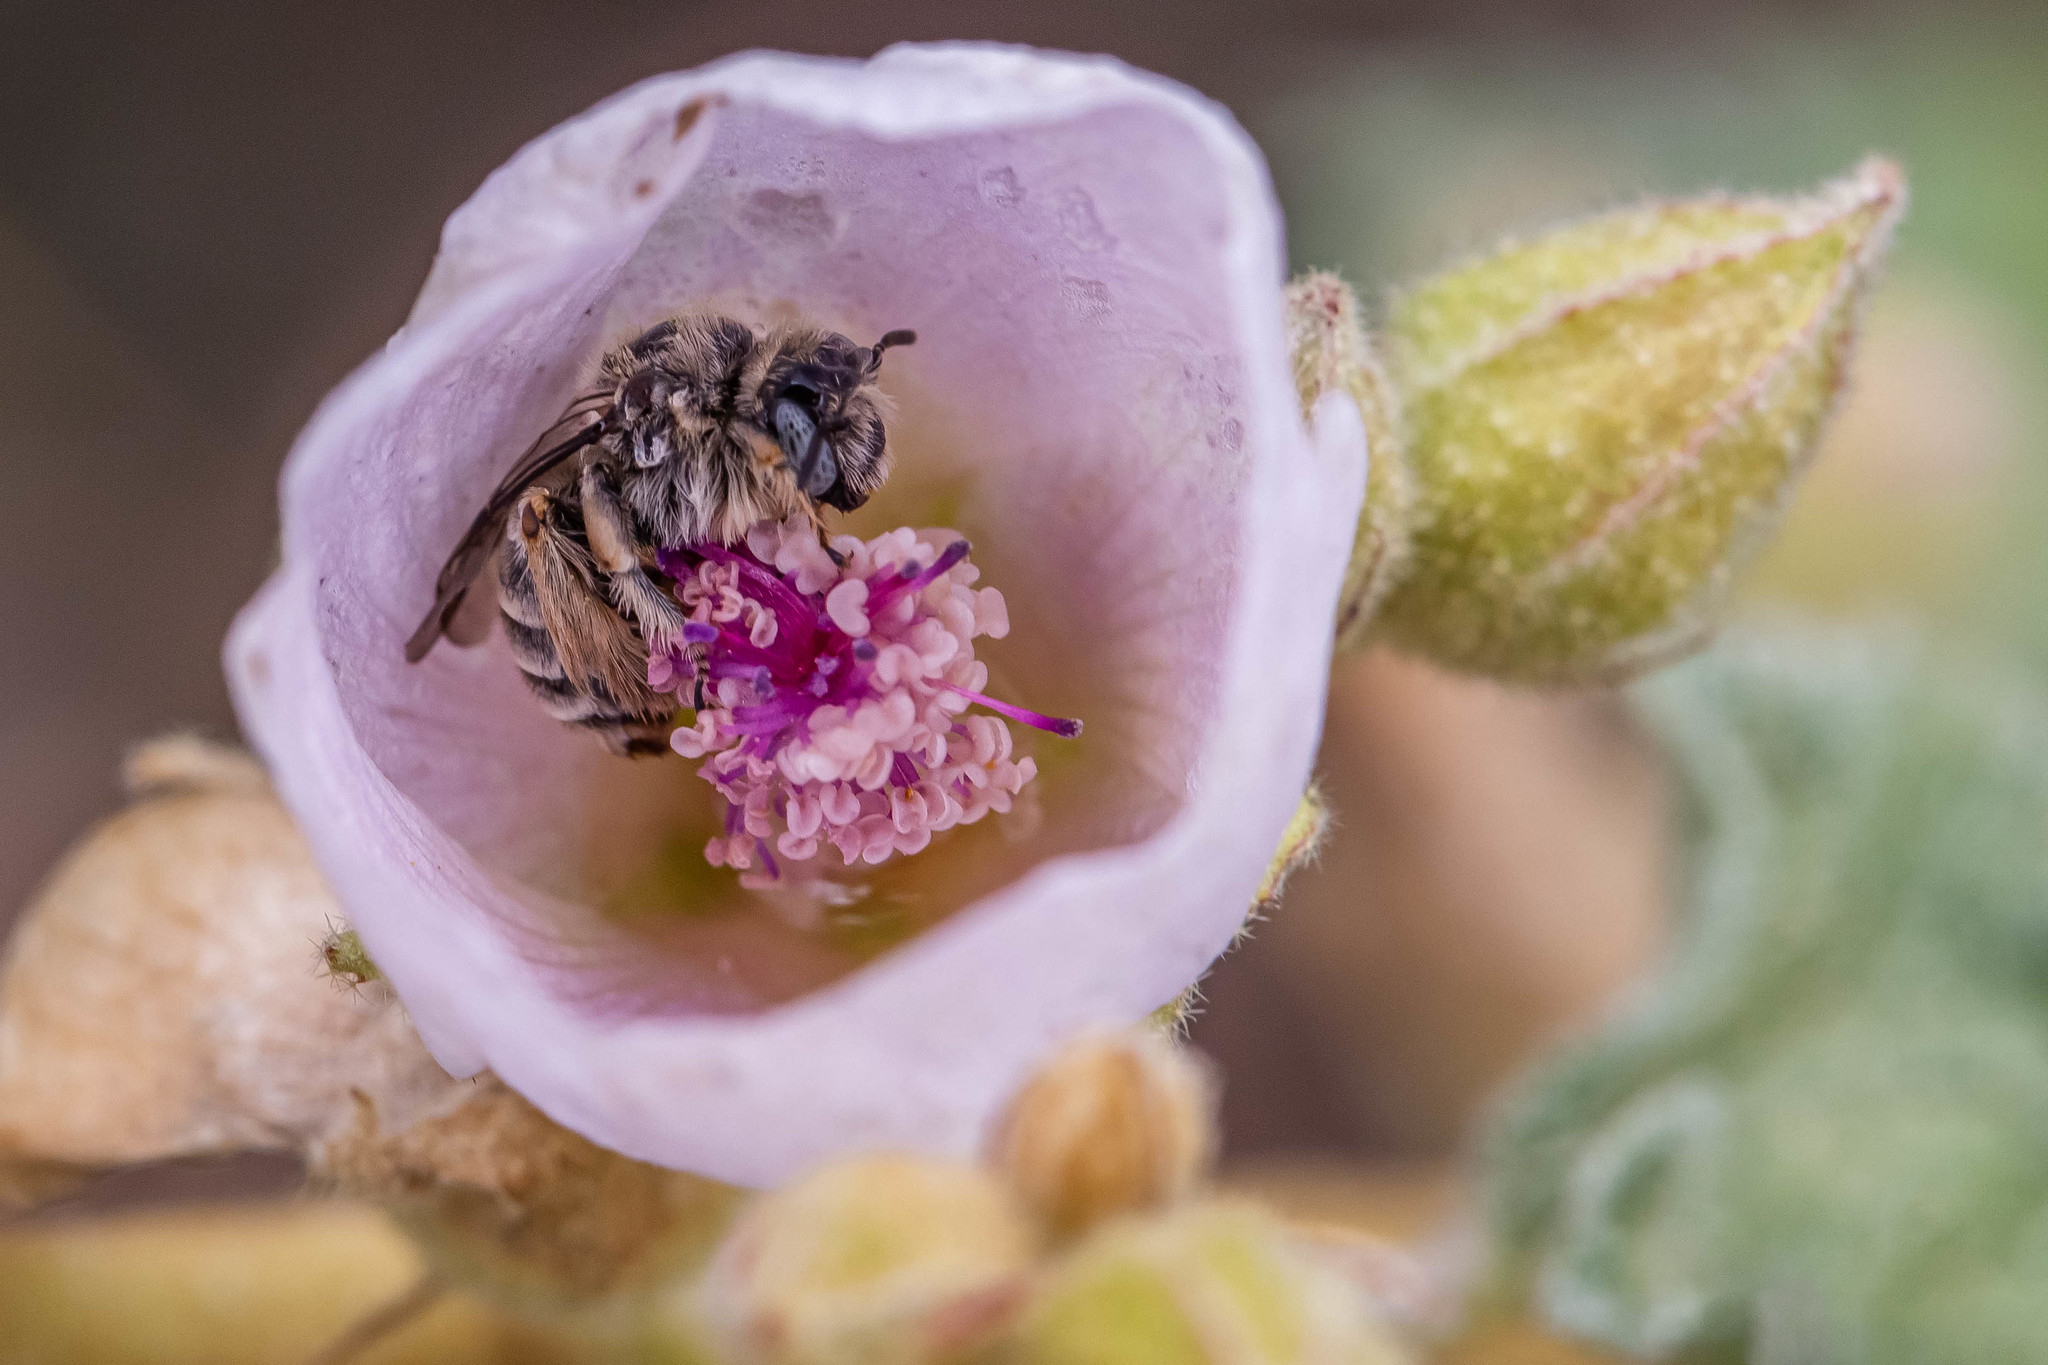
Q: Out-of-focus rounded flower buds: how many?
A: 3